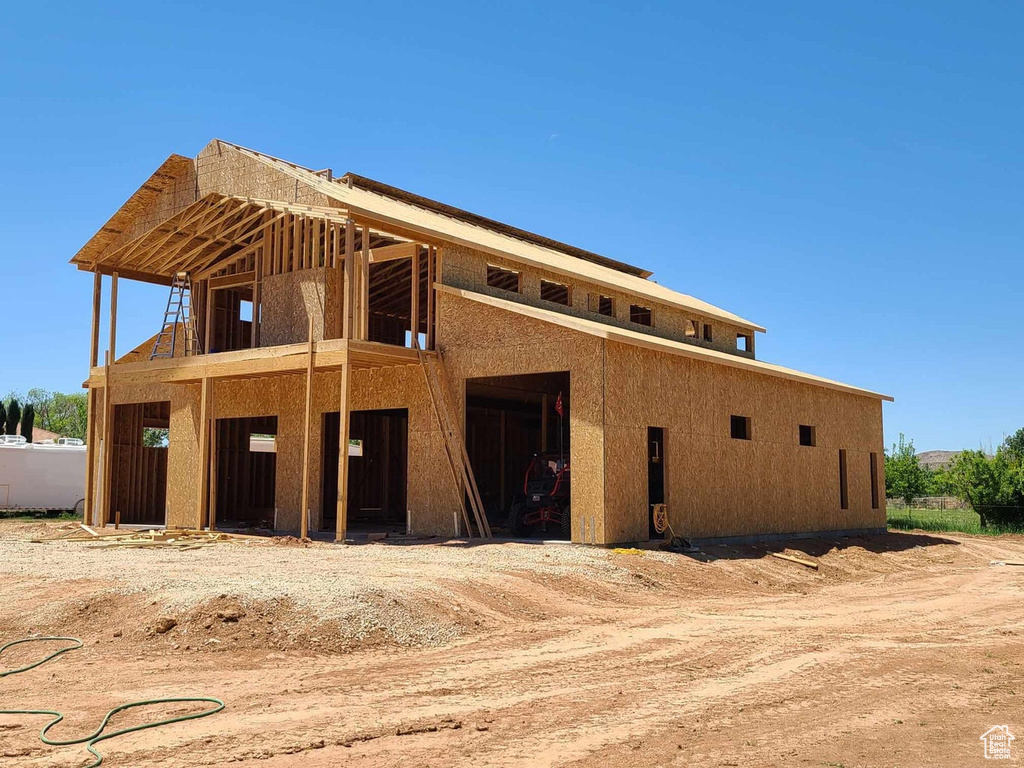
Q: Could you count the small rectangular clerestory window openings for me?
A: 7